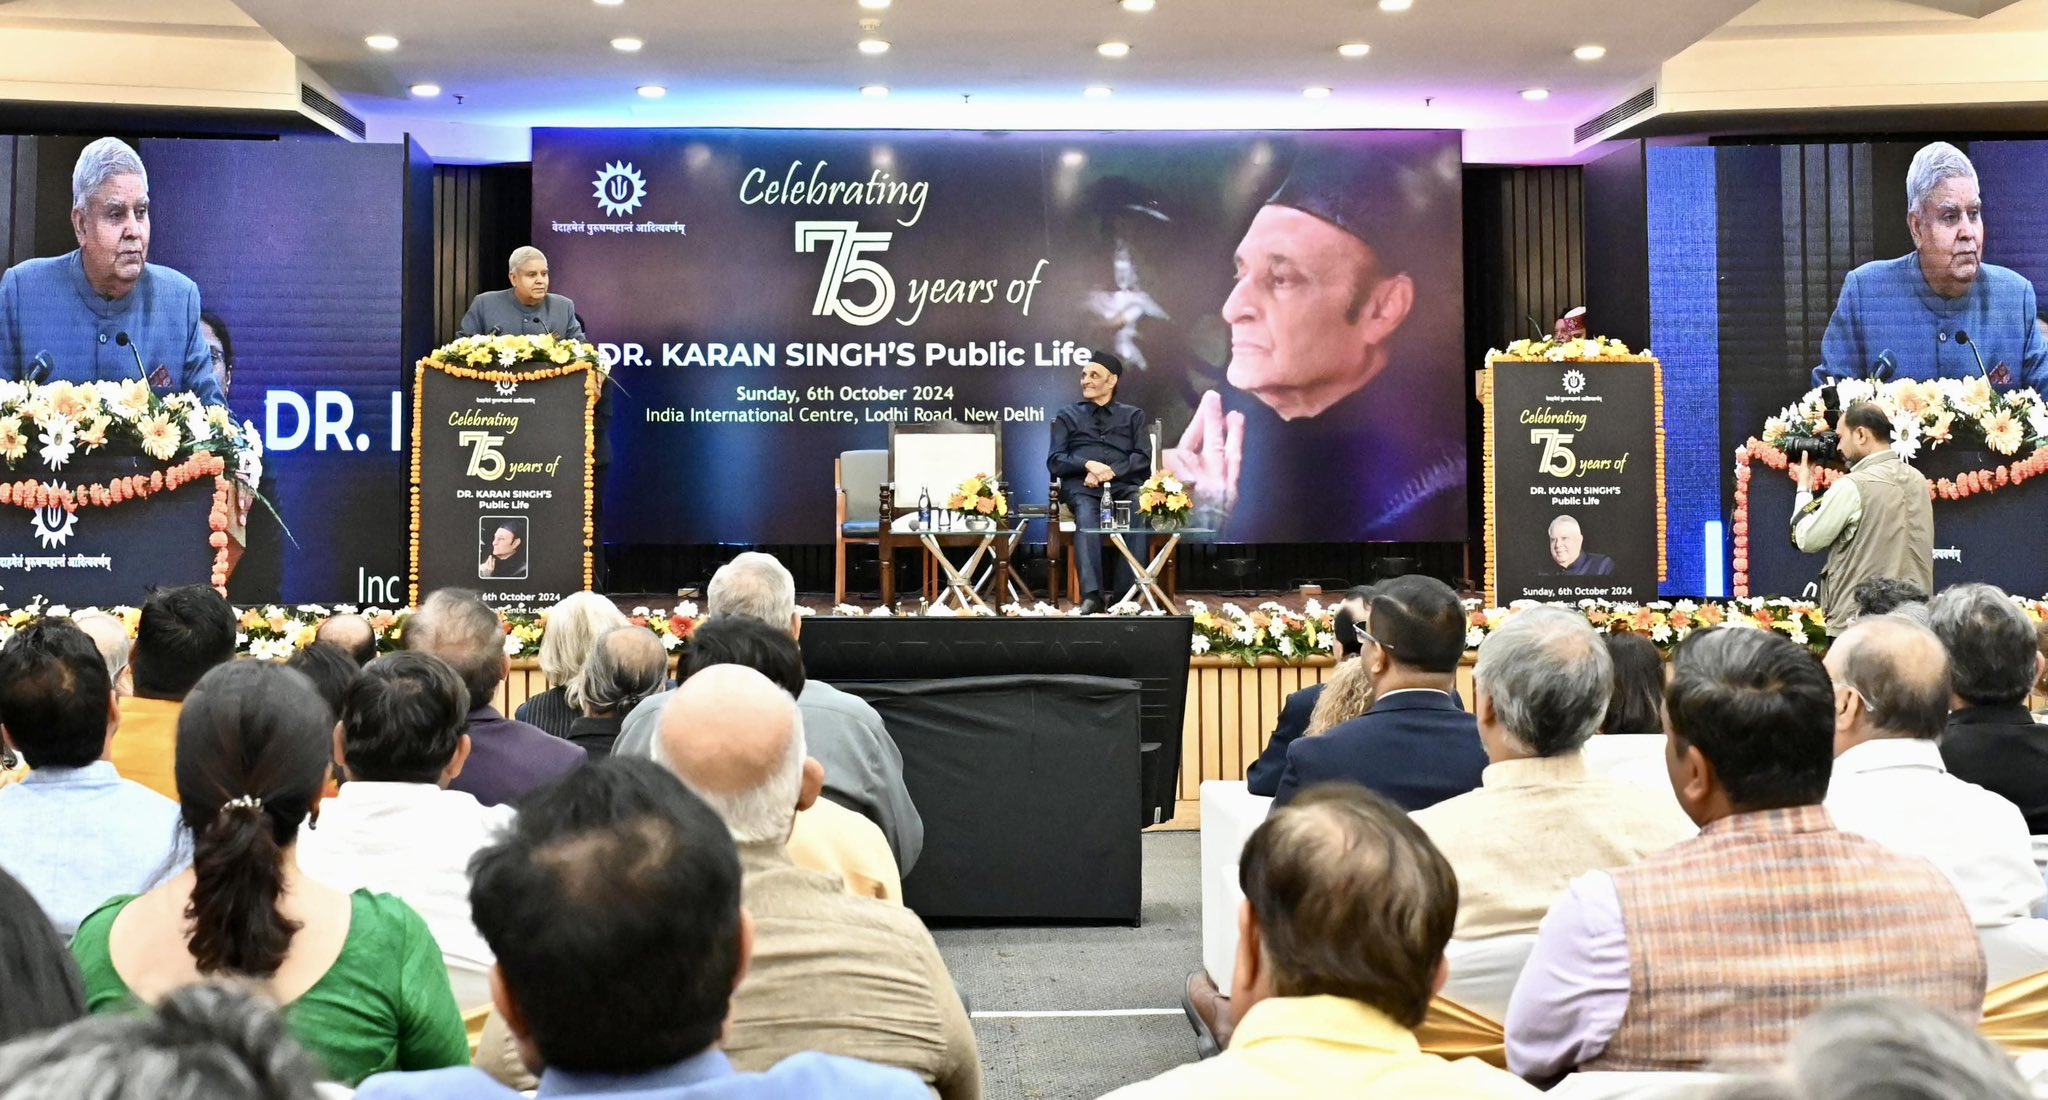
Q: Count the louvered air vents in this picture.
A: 2